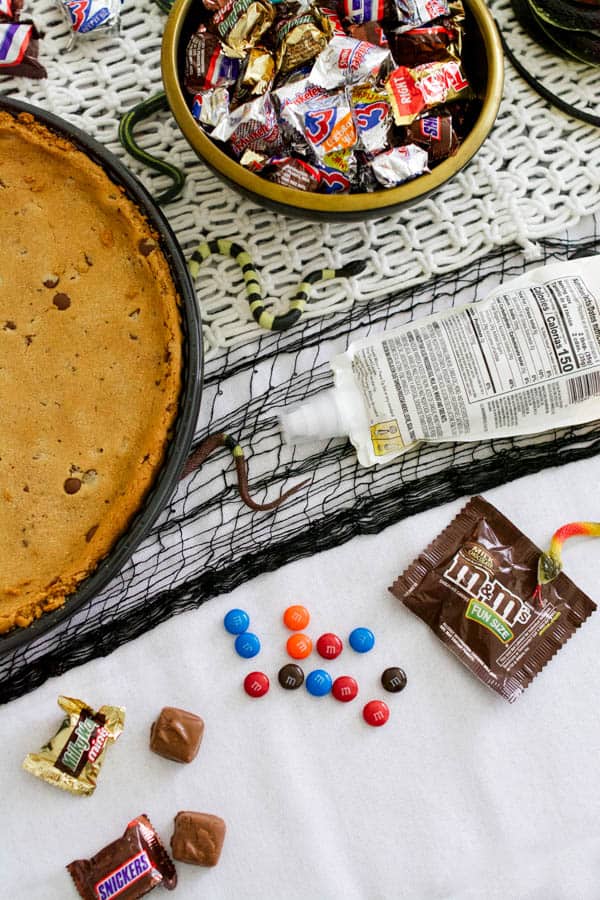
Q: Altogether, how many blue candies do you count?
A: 4